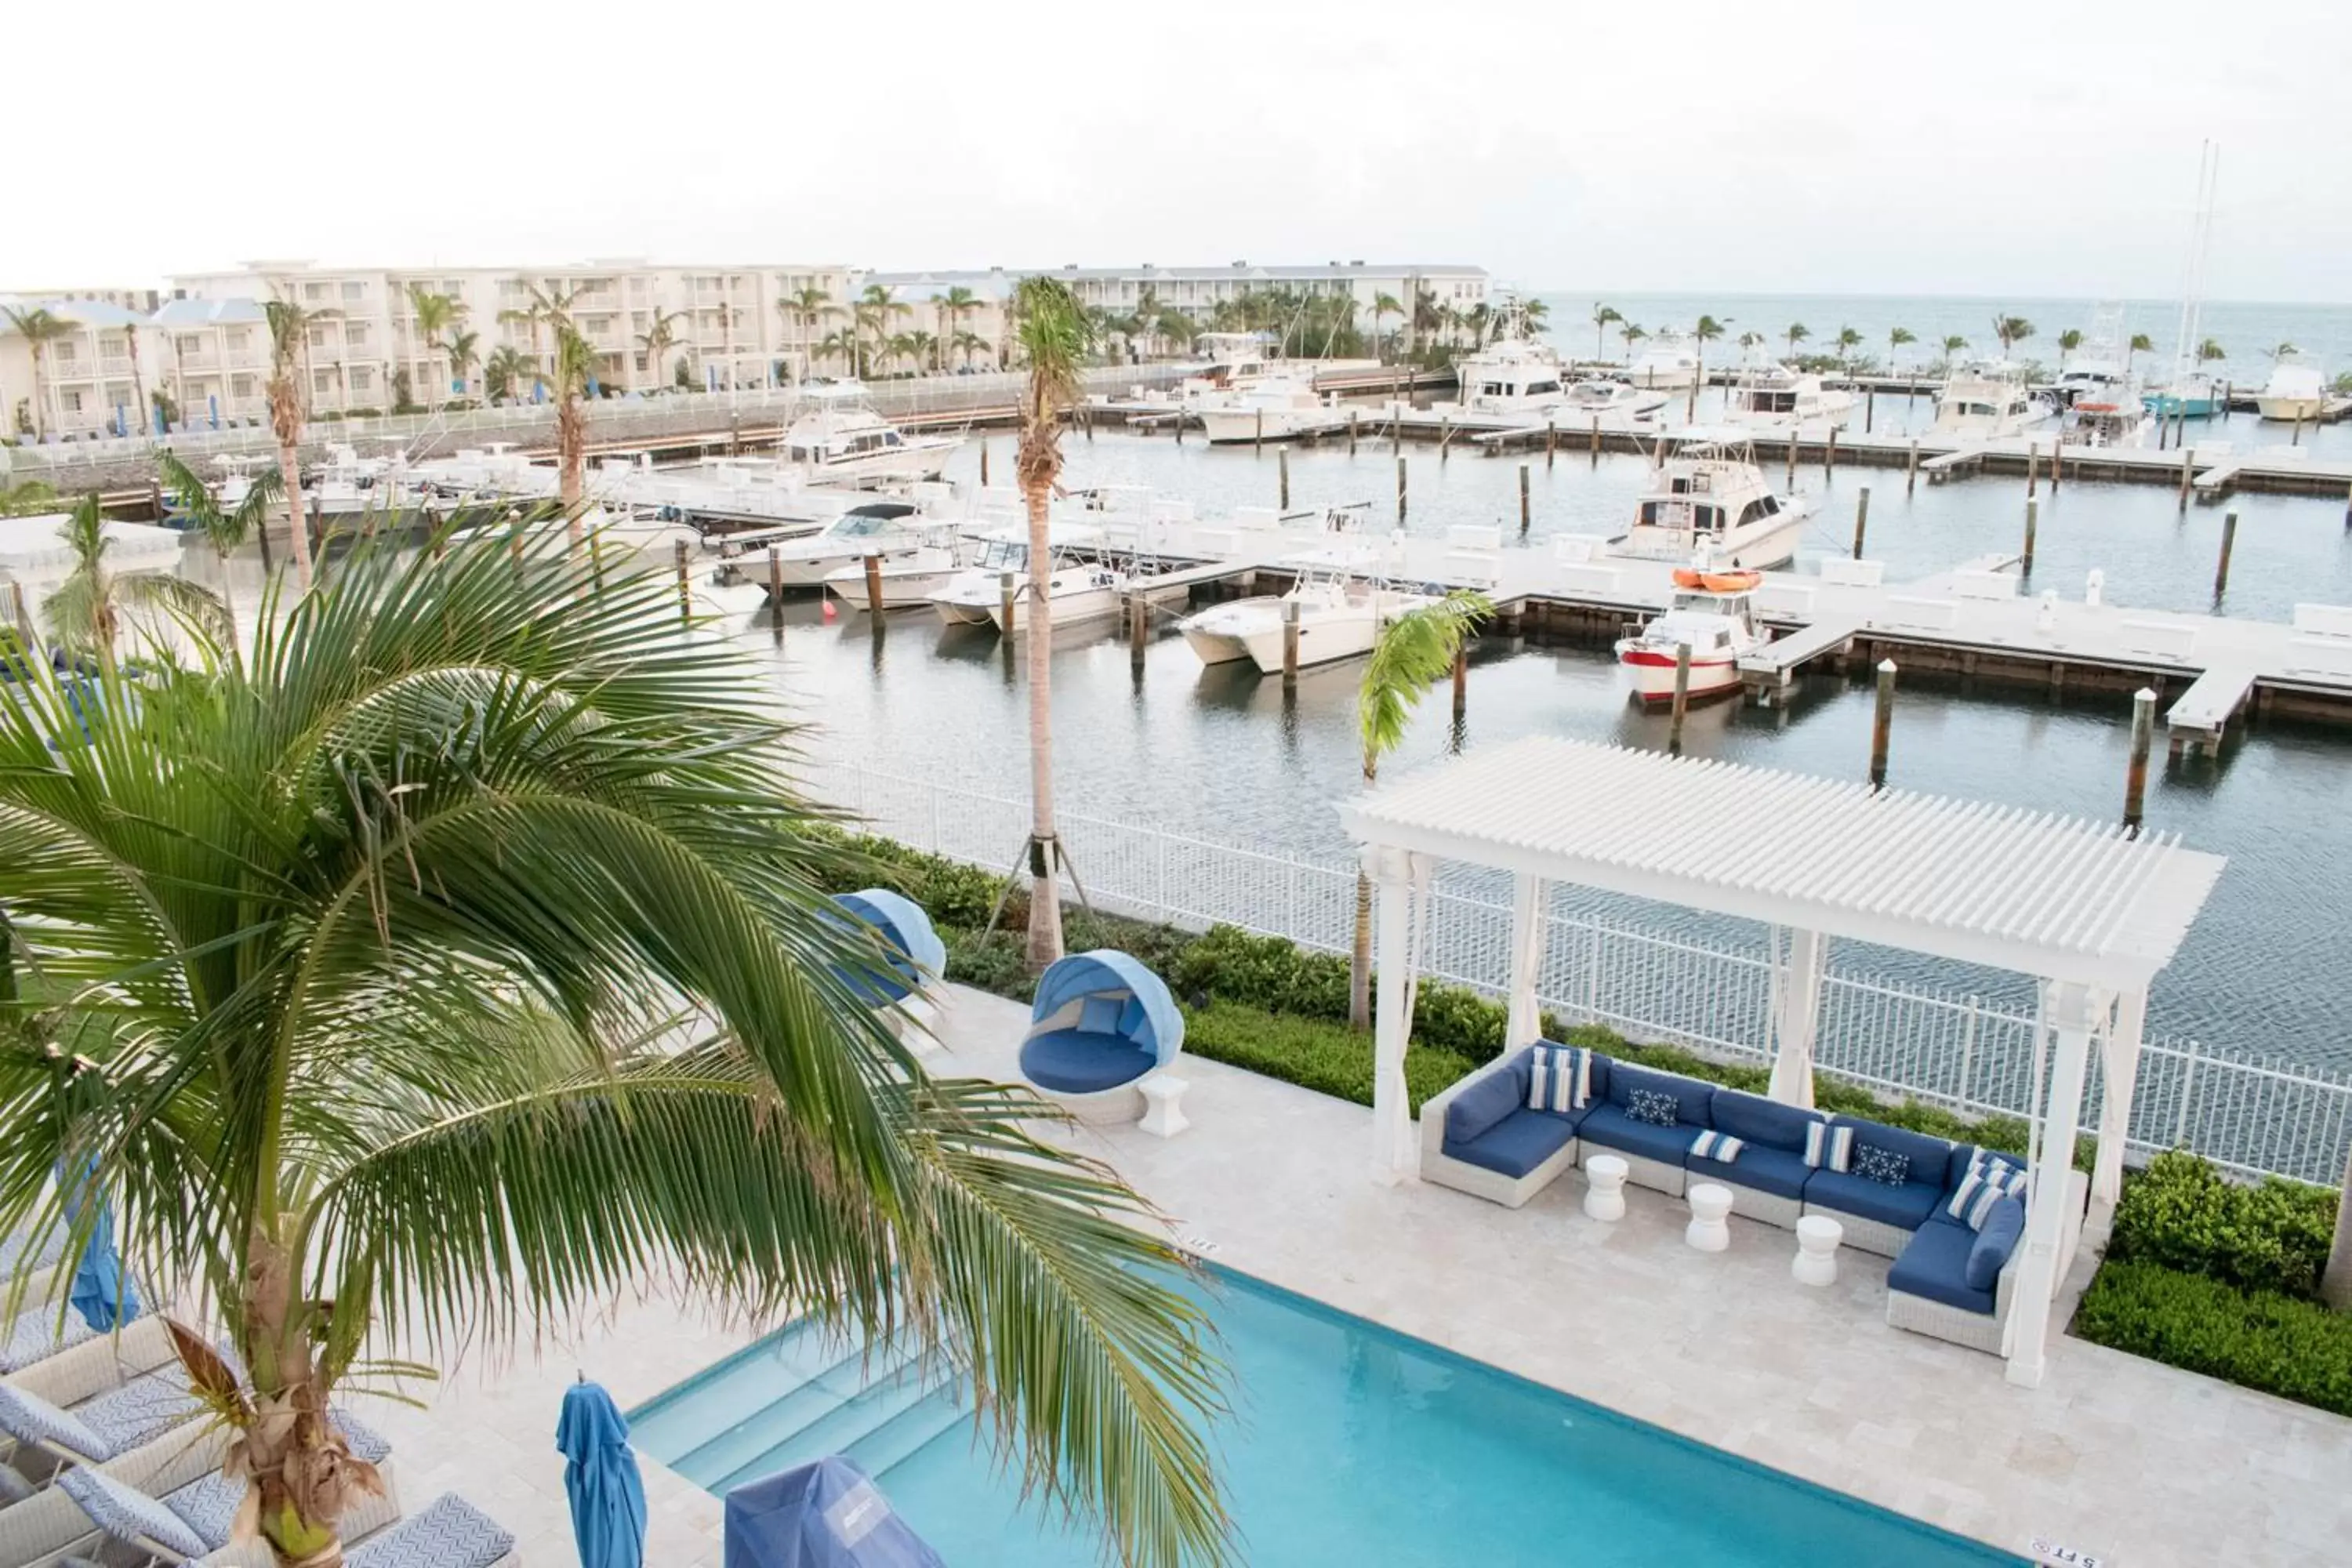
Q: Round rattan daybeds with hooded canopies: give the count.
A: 2